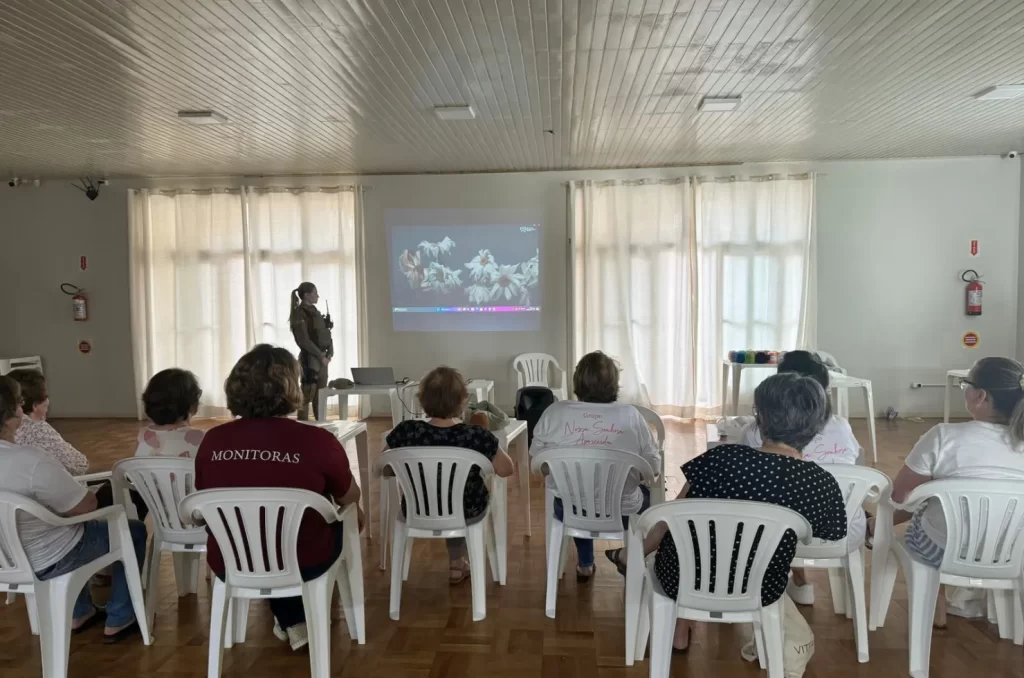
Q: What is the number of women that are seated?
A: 9